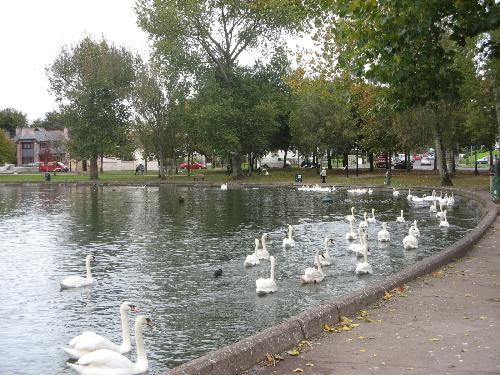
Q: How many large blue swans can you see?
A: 0